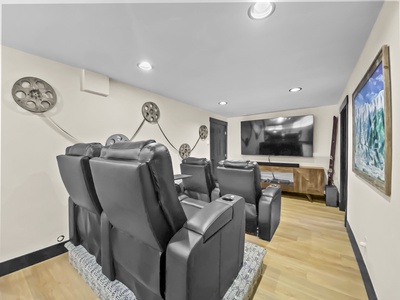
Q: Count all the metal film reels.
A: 5